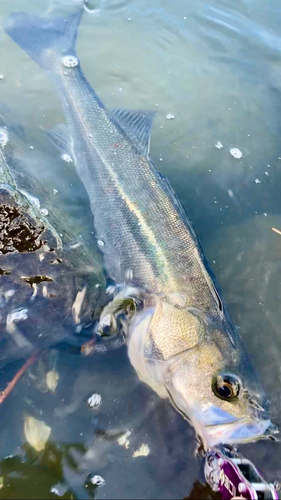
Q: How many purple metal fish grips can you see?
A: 1